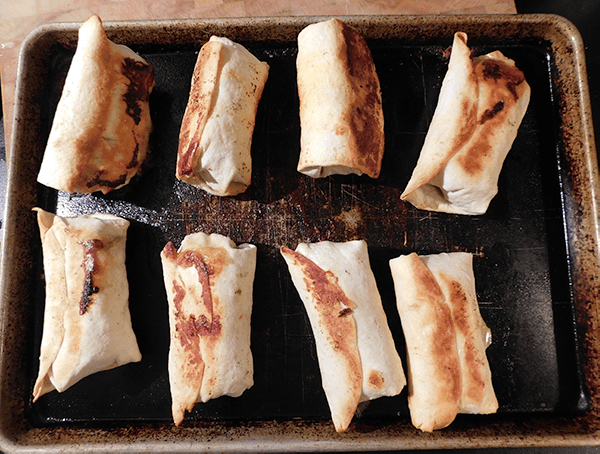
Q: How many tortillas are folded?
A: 8